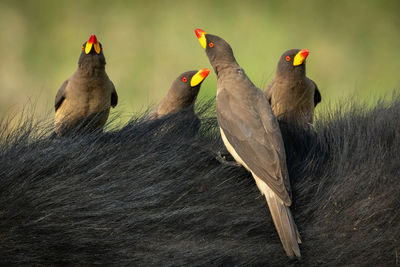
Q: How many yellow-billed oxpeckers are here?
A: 4